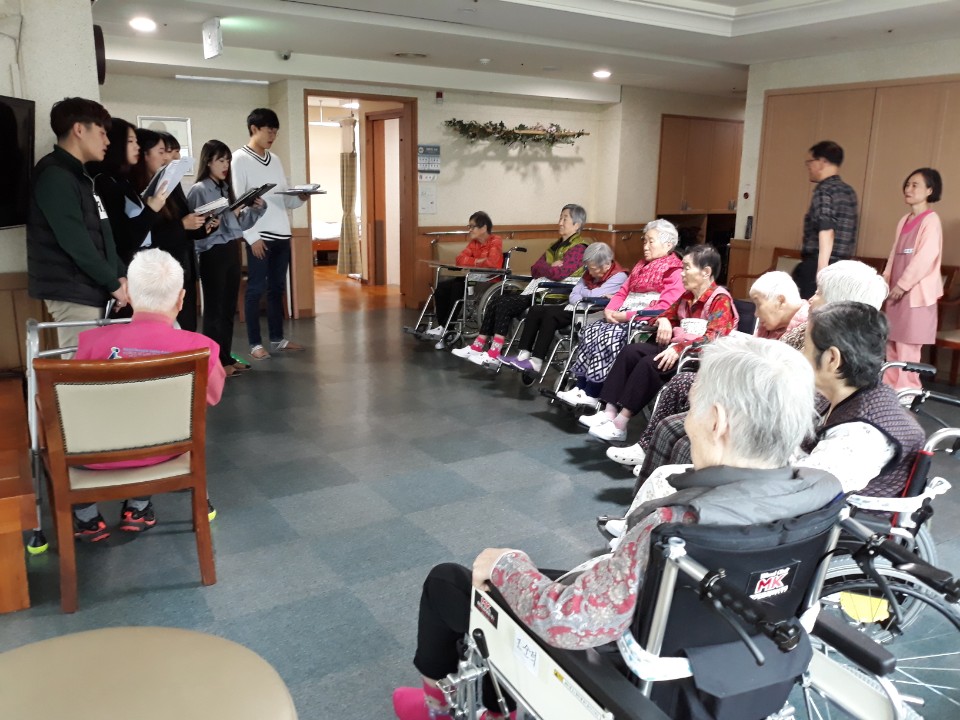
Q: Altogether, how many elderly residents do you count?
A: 10